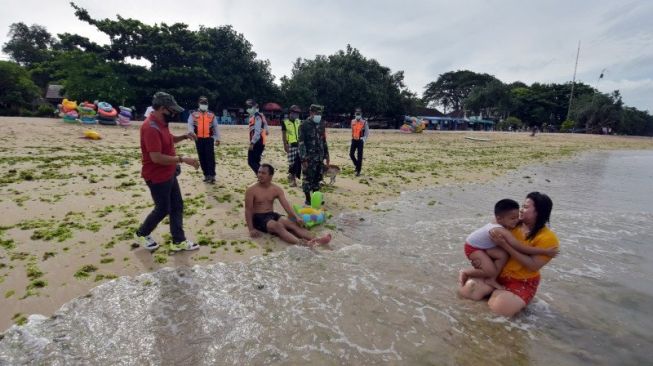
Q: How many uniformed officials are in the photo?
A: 5